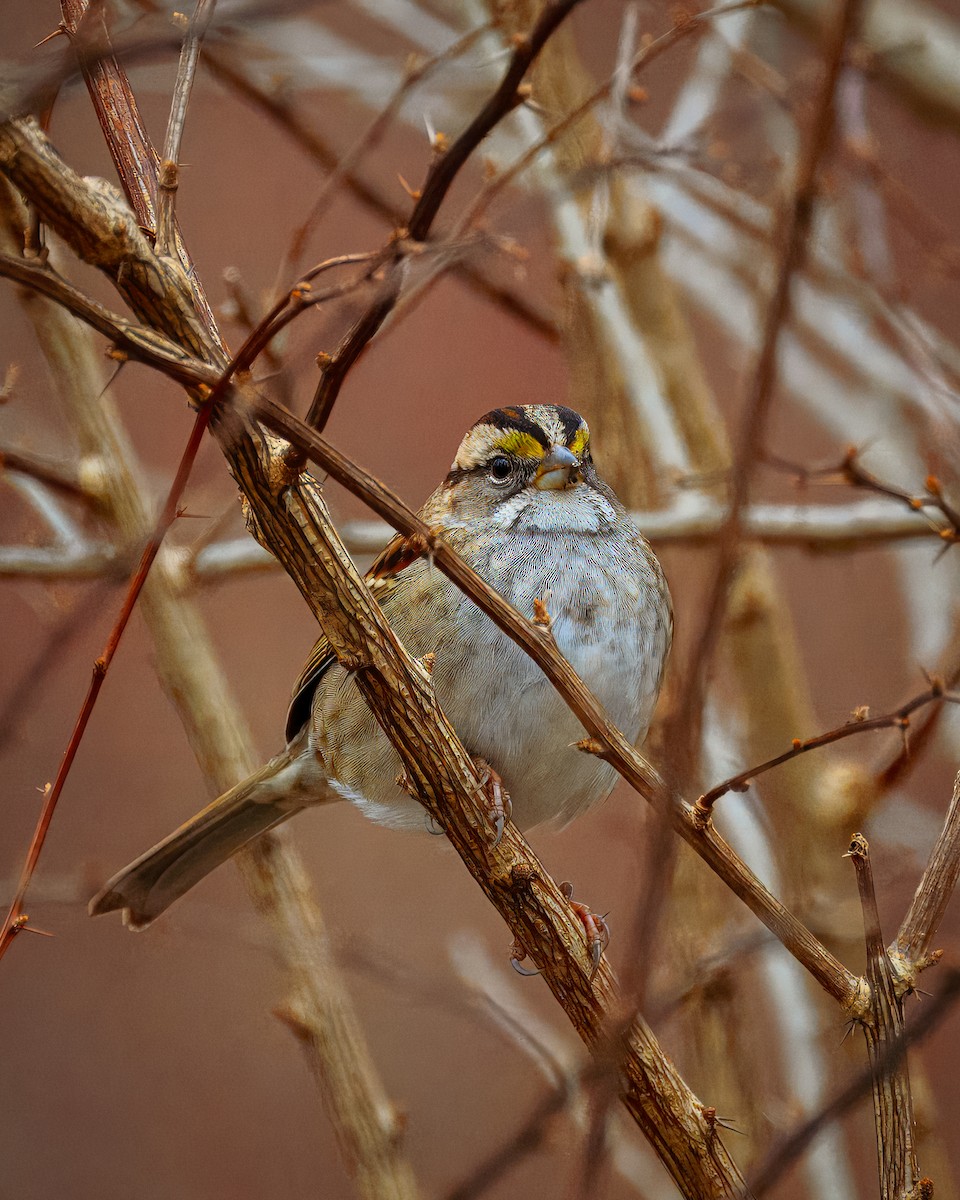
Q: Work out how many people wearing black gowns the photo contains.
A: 0